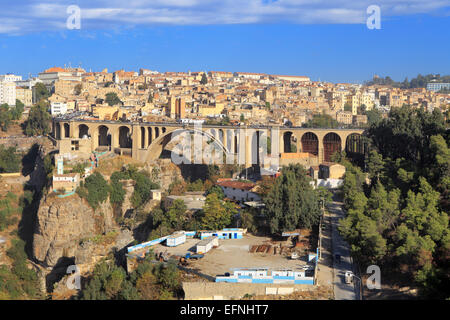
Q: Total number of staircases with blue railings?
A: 1